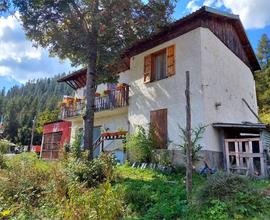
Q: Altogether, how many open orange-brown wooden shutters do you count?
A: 2